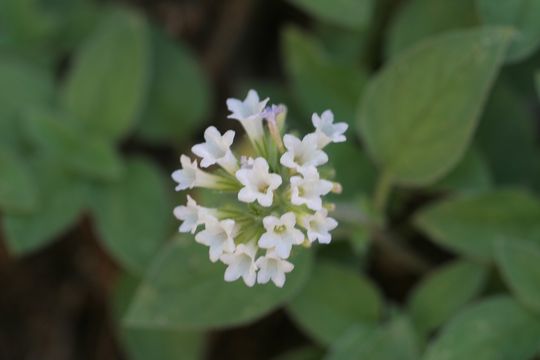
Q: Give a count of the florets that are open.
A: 13